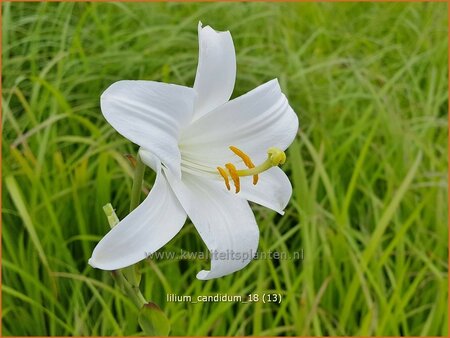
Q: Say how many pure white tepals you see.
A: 6